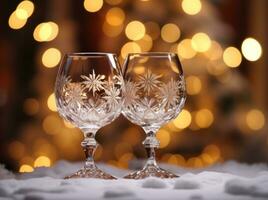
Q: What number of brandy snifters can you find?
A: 2